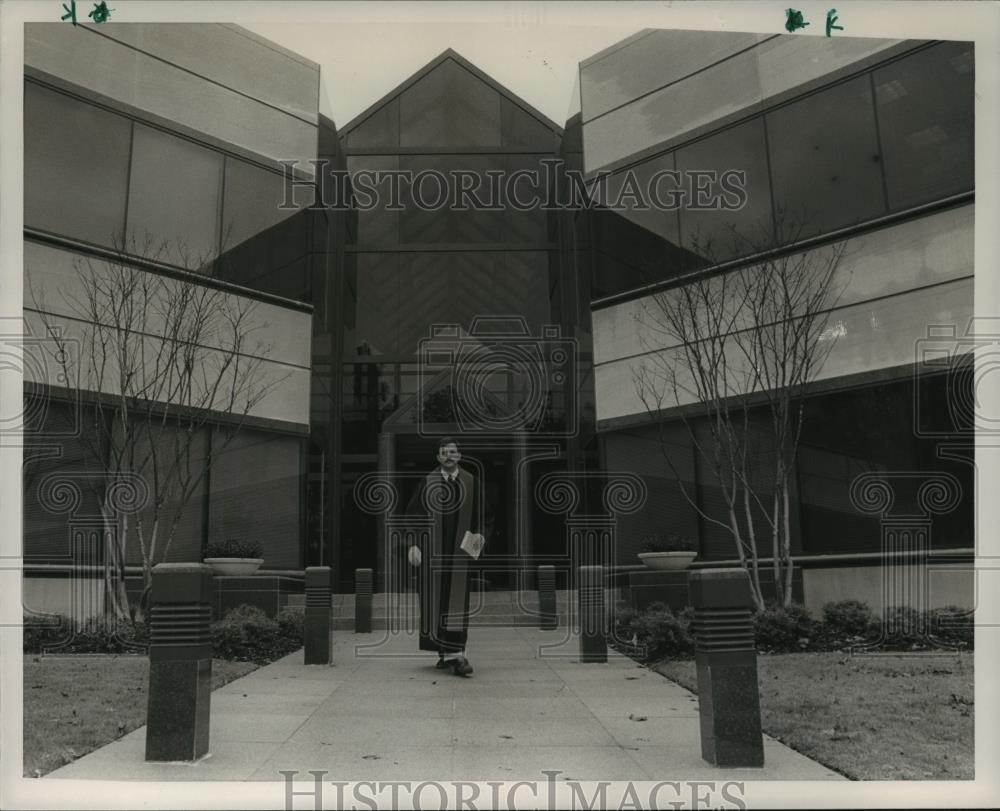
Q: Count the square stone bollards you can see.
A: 6